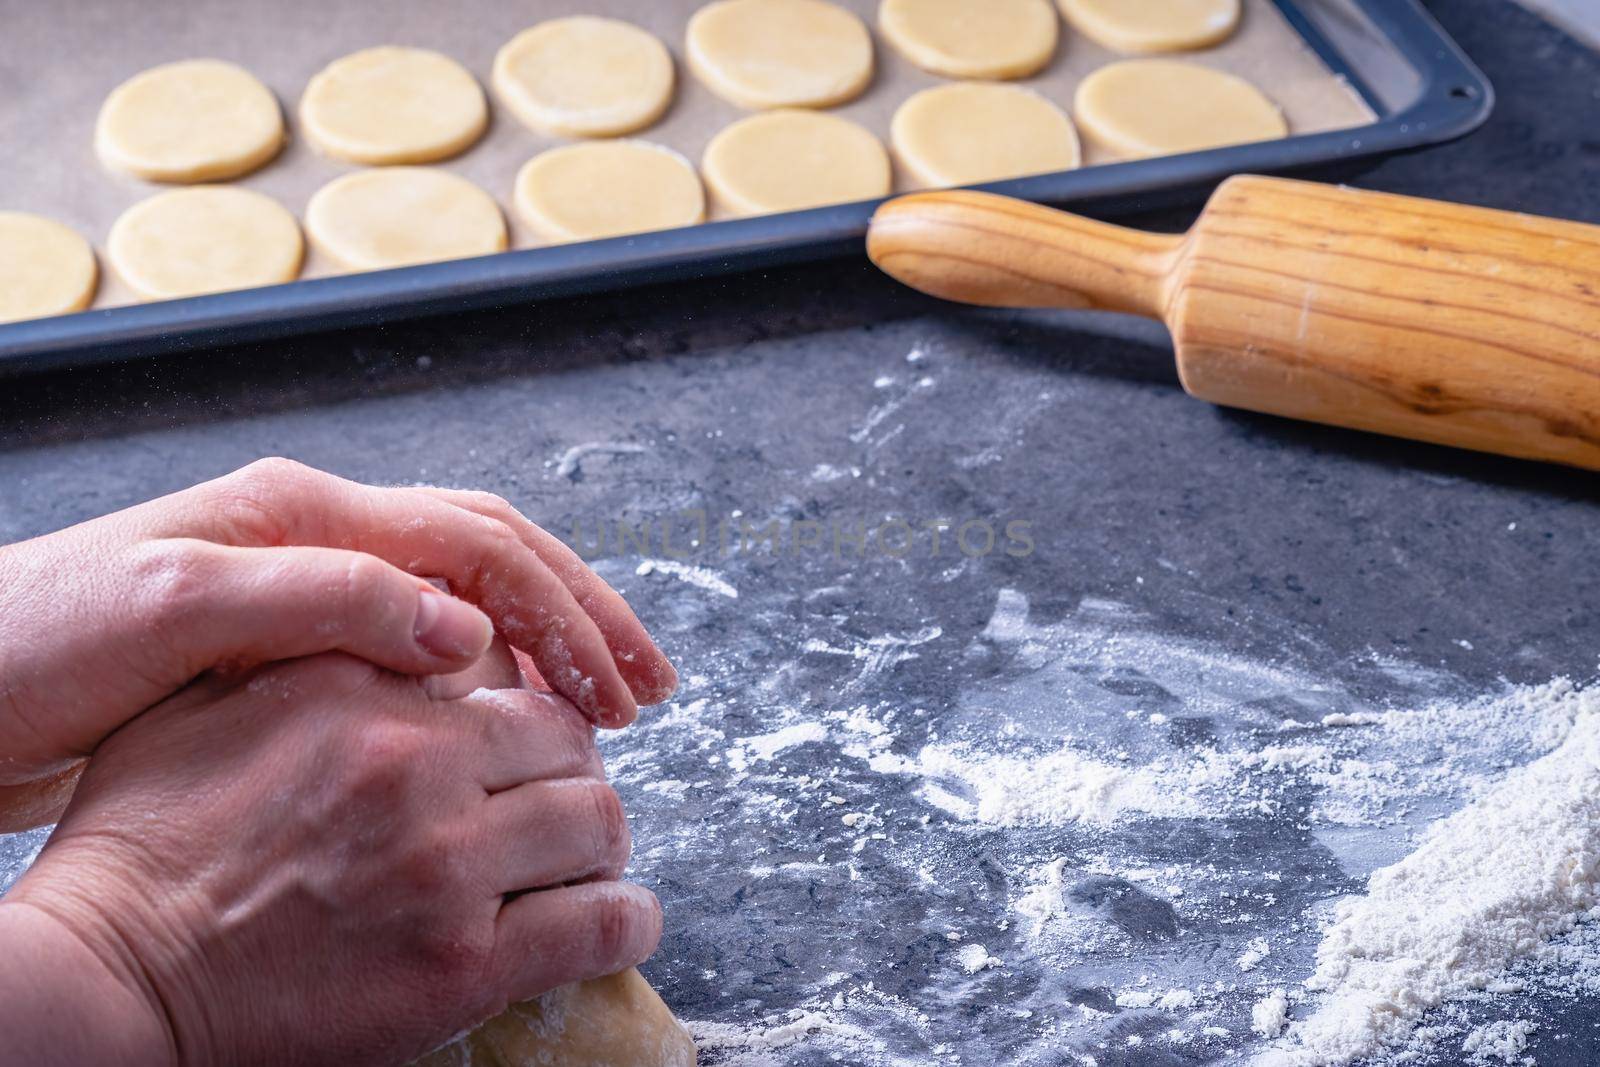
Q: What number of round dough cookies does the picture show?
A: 13